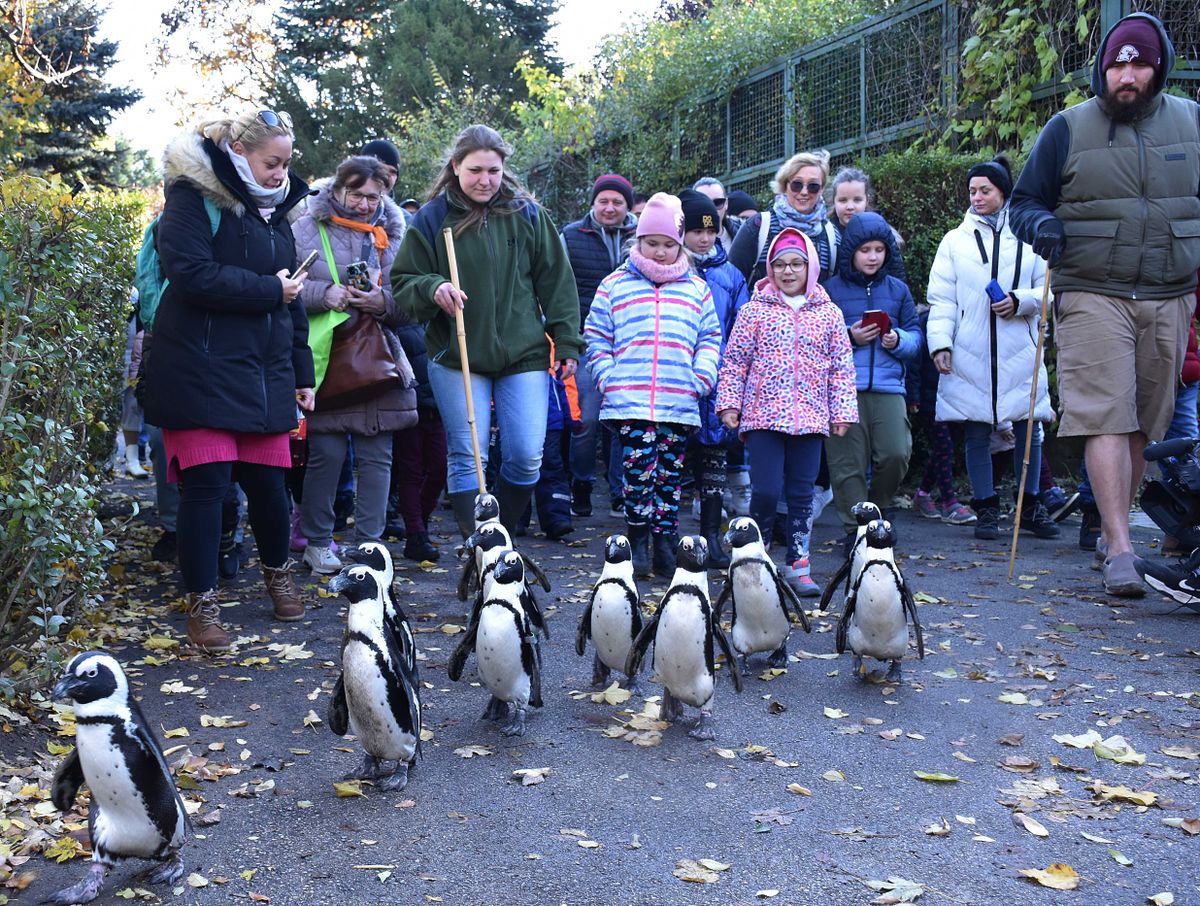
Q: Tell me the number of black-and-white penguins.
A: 11